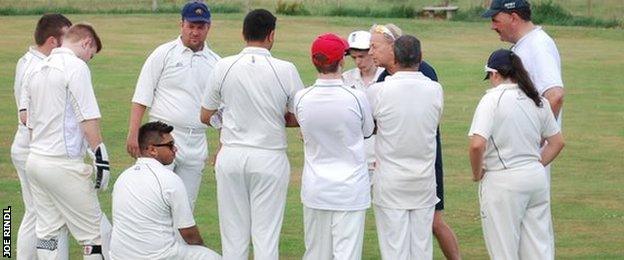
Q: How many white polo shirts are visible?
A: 10